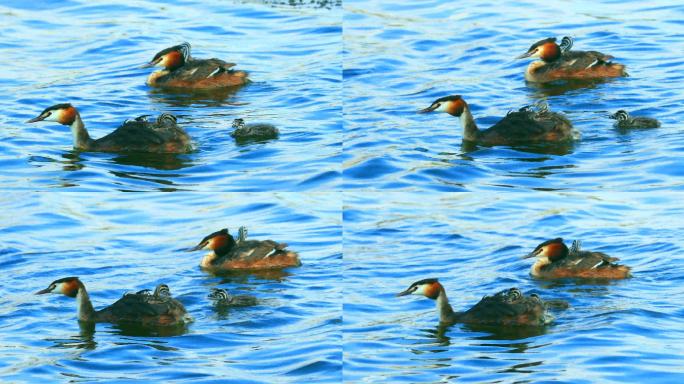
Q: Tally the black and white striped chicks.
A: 12